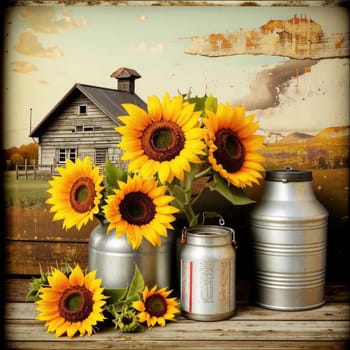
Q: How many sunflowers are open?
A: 6